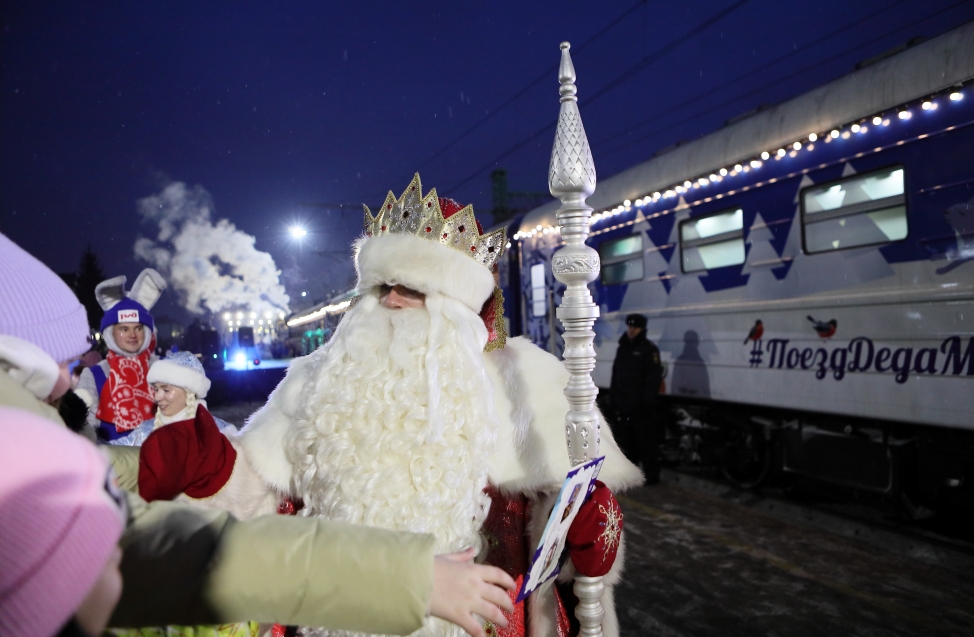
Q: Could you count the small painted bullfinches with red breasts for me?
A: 2